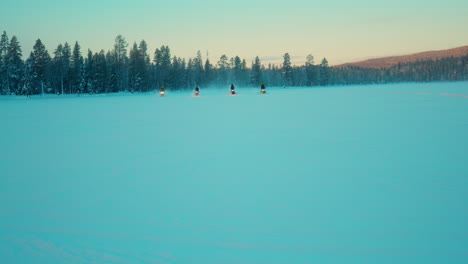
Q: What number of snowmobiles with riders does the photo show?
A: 4